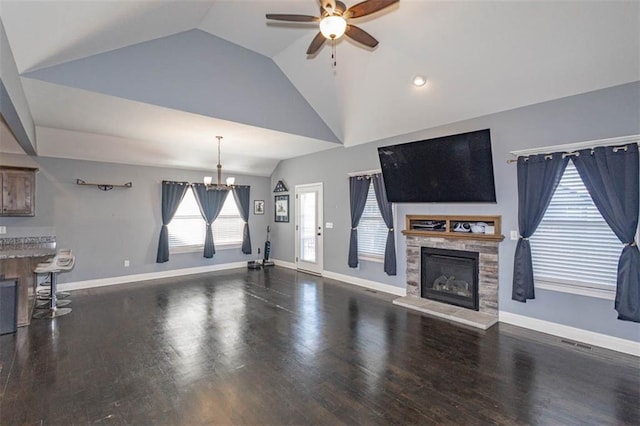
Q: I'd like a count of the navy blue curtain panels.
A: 7